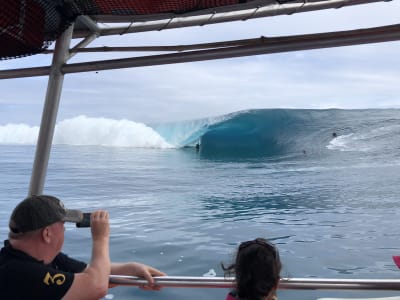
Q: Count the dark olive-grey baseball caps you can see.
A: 1